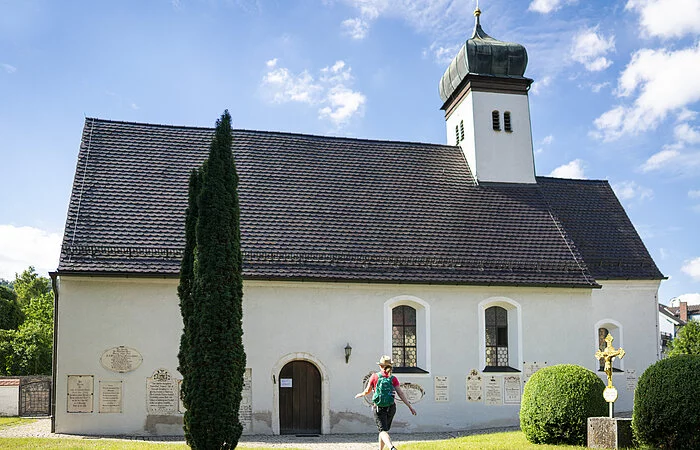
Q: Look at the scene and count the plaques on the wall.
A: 14